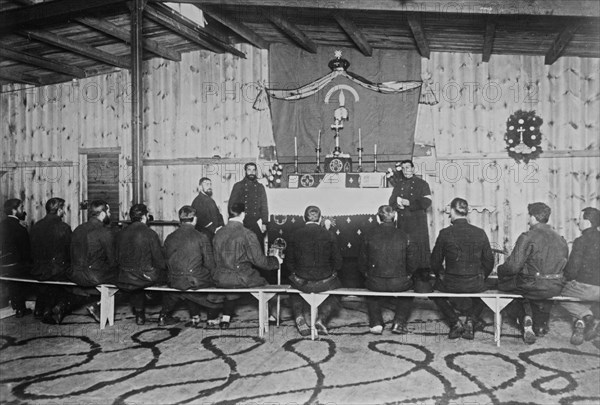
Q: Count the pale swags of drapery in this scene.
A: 2